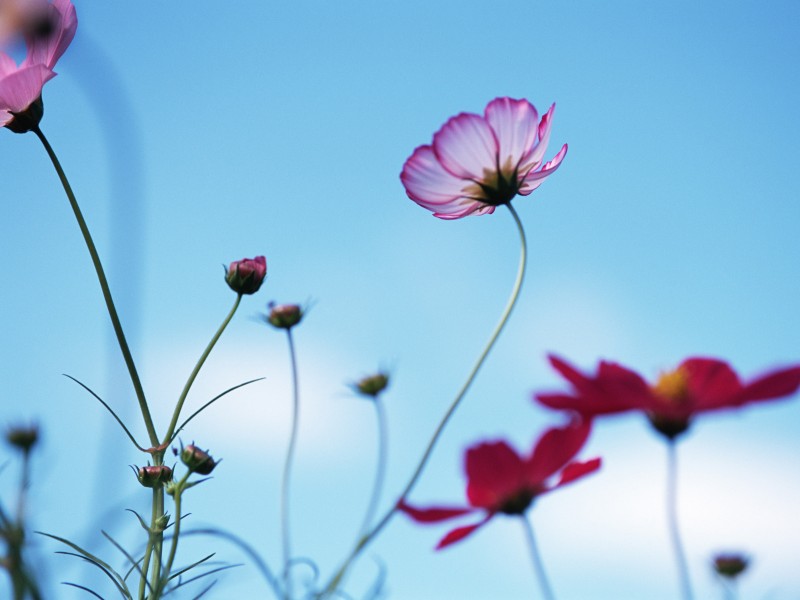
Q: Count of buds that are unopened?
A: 7